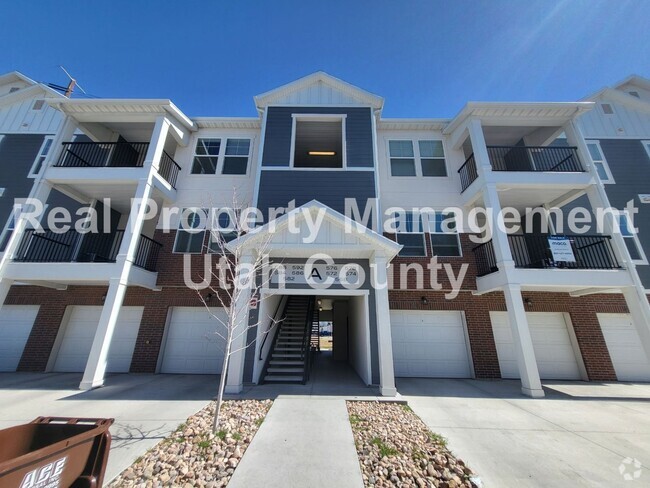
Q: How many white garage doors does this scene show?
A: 6